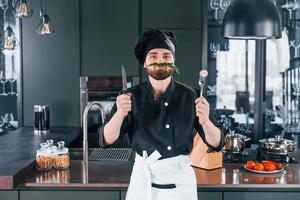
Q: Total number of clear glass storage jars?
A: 3